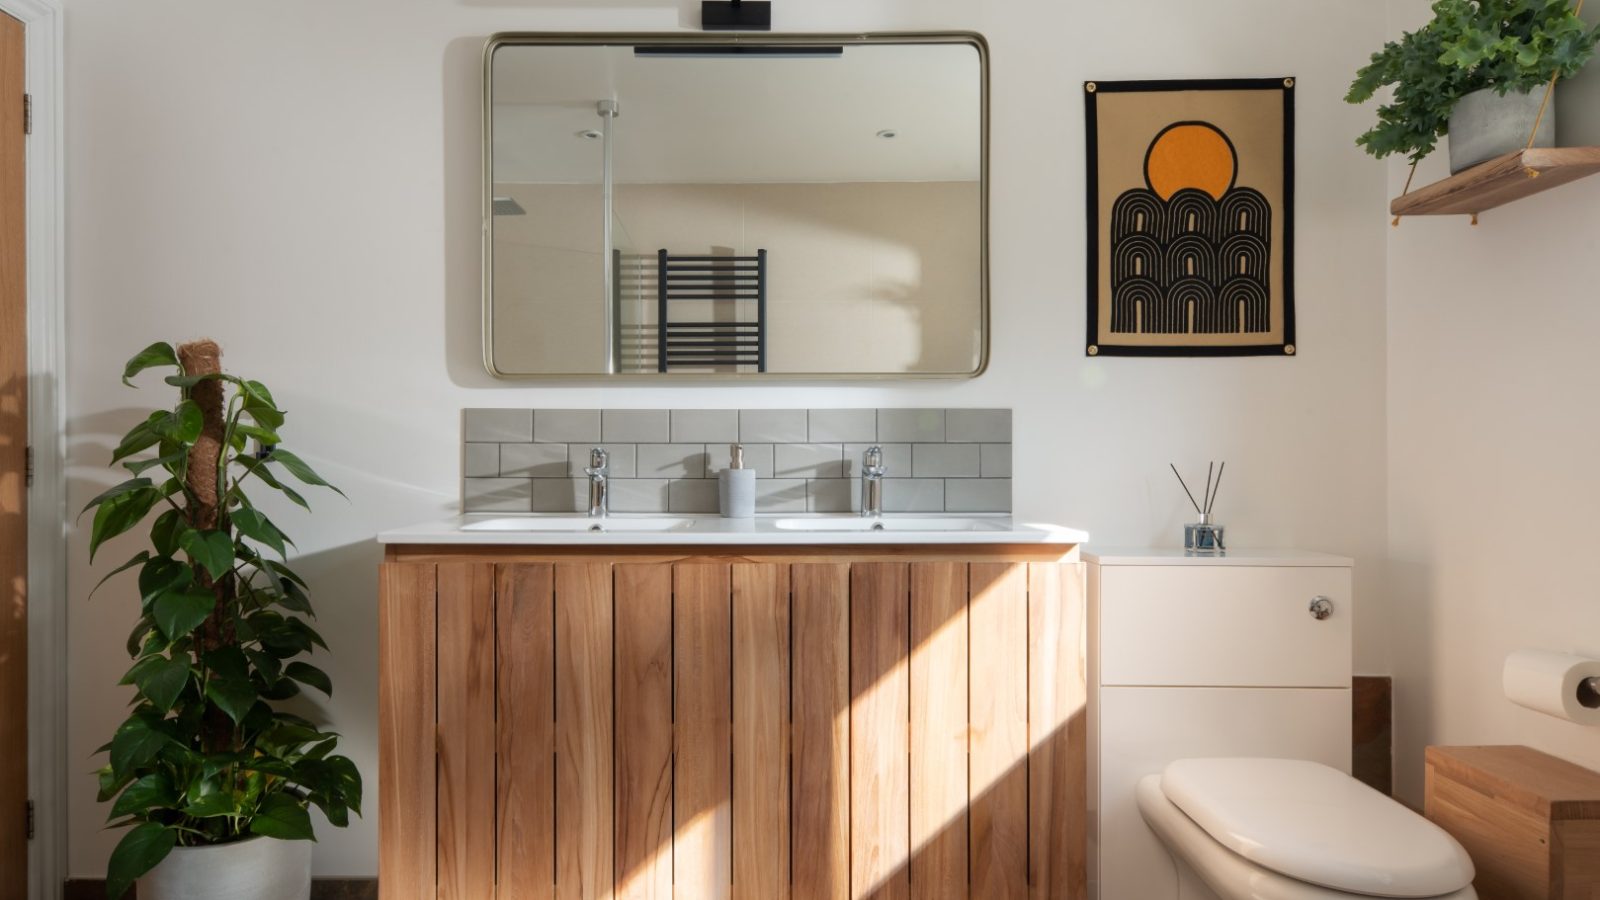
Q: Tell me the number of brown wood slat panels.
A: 12